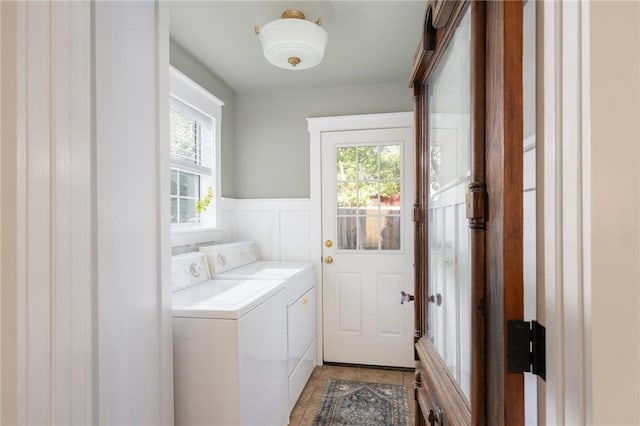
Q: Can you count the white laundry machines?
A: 2